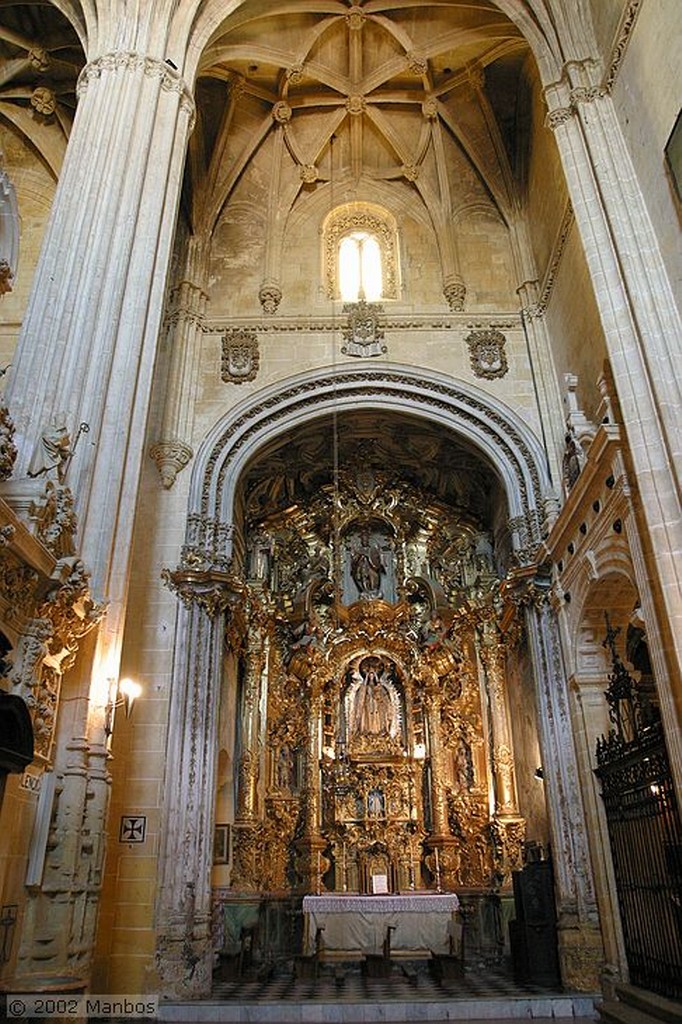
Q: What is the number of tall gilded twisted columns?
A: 4